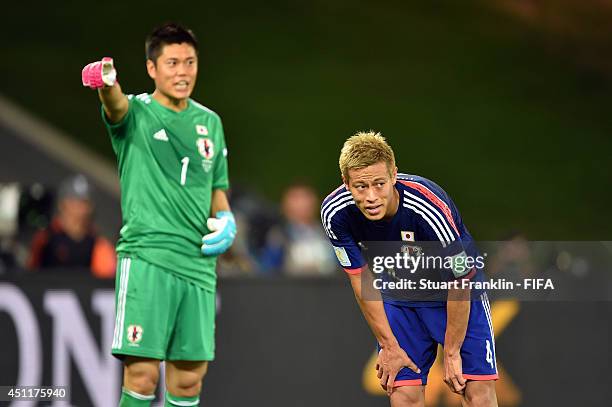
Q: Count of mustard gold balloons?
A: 0